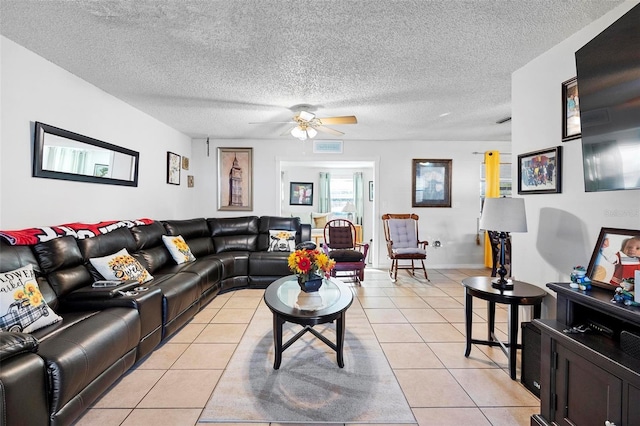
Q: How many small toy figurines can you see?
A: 2